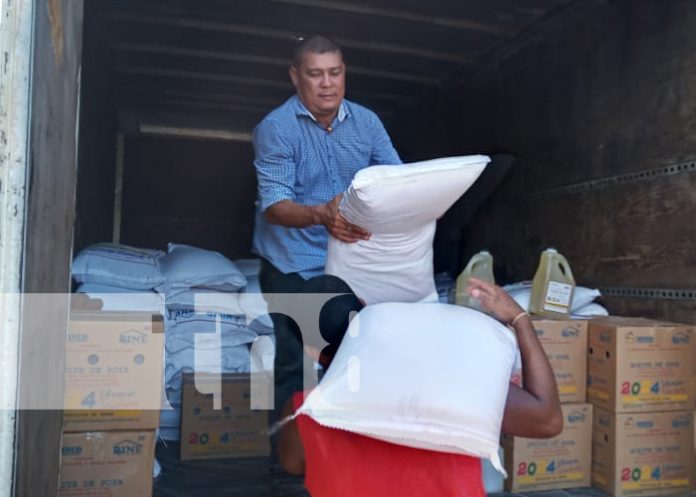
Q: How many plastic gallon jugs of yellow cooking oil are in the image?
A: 2